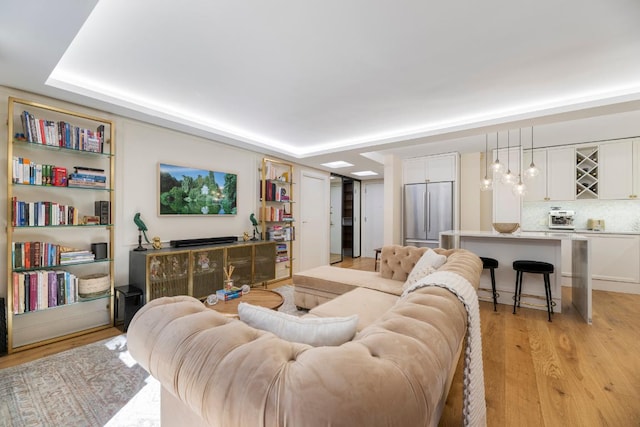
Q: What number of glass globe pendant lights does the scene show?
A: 5